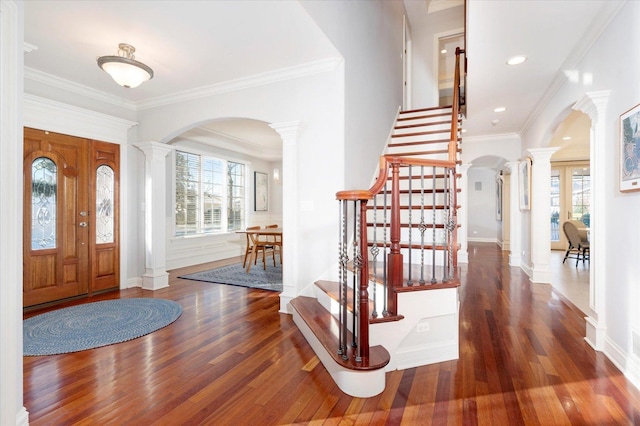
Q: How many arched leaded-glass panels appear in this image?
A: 2